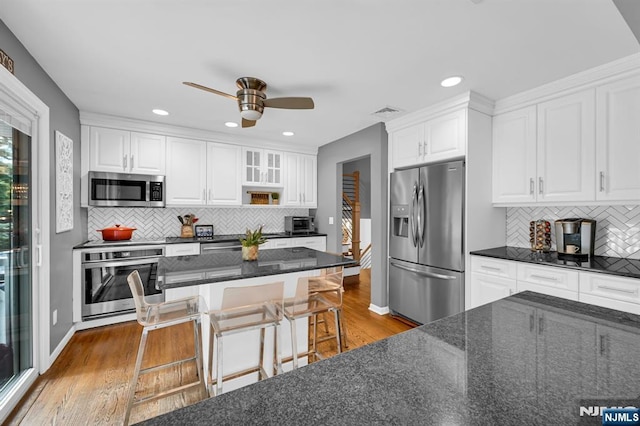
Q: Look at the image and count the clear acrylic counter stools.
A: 4